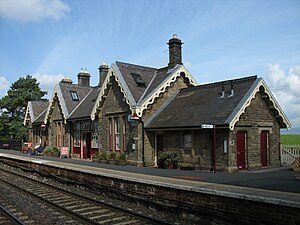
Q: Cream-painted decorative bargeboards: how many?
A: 5